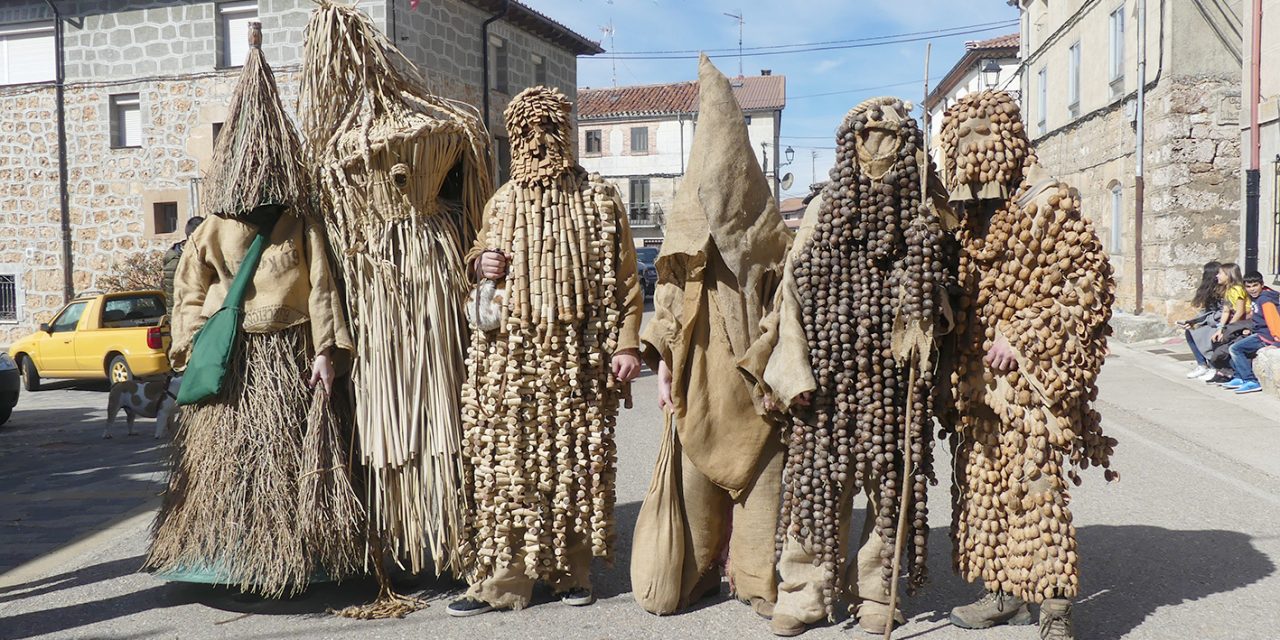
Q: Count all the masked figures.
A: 6